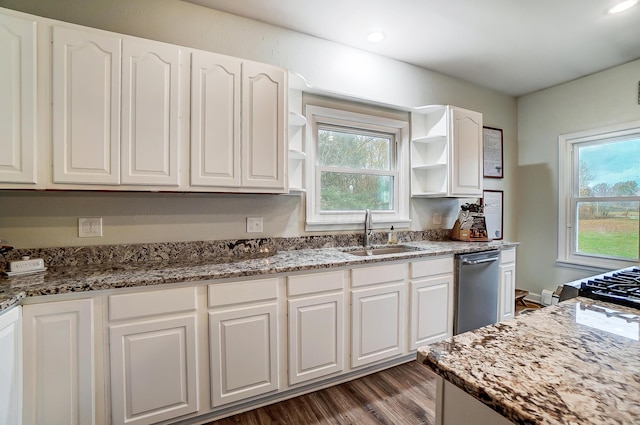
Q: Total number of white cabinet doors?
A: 14